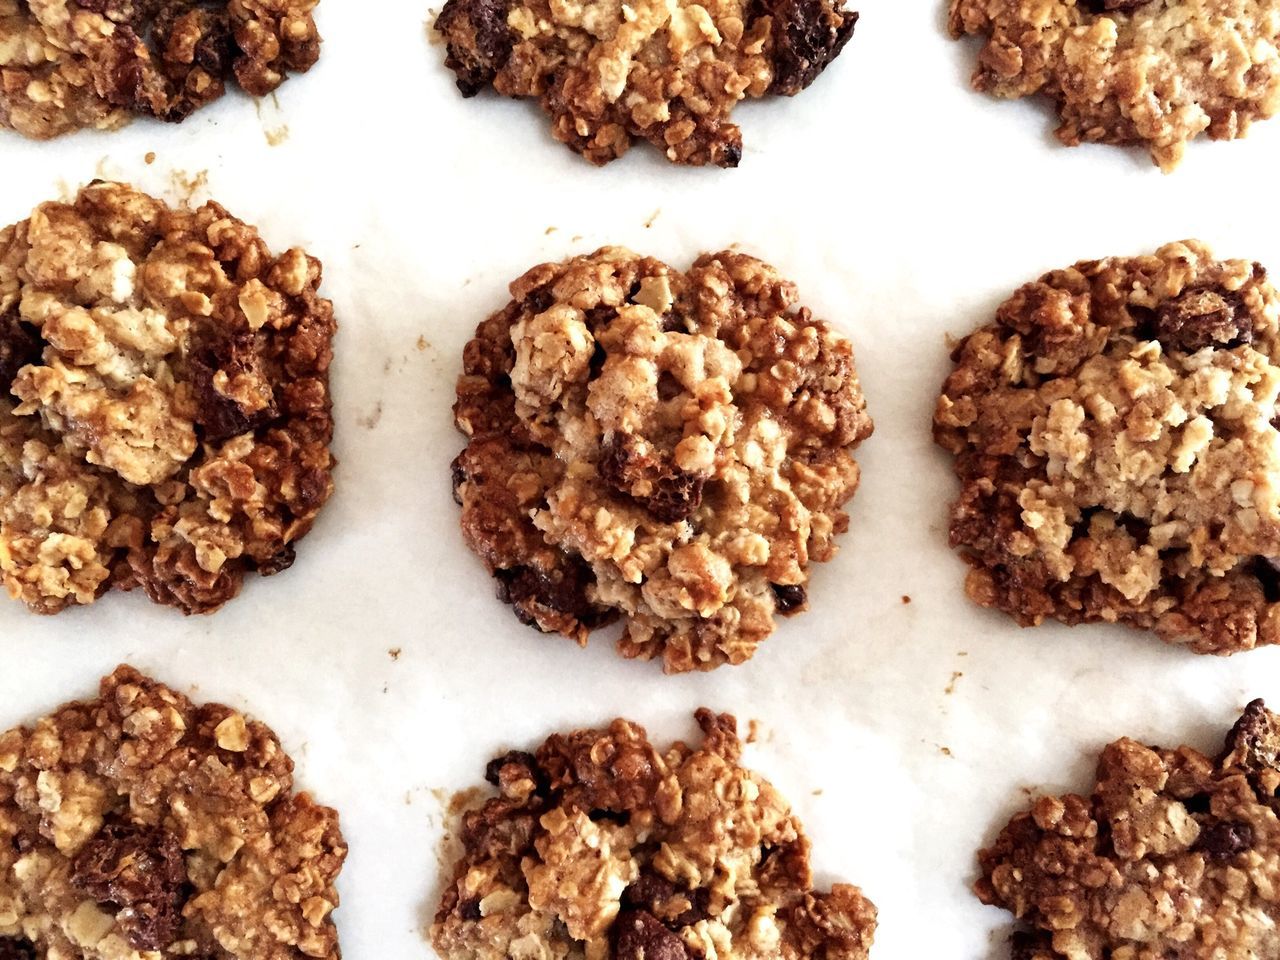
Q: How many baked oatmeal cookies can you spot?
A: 9